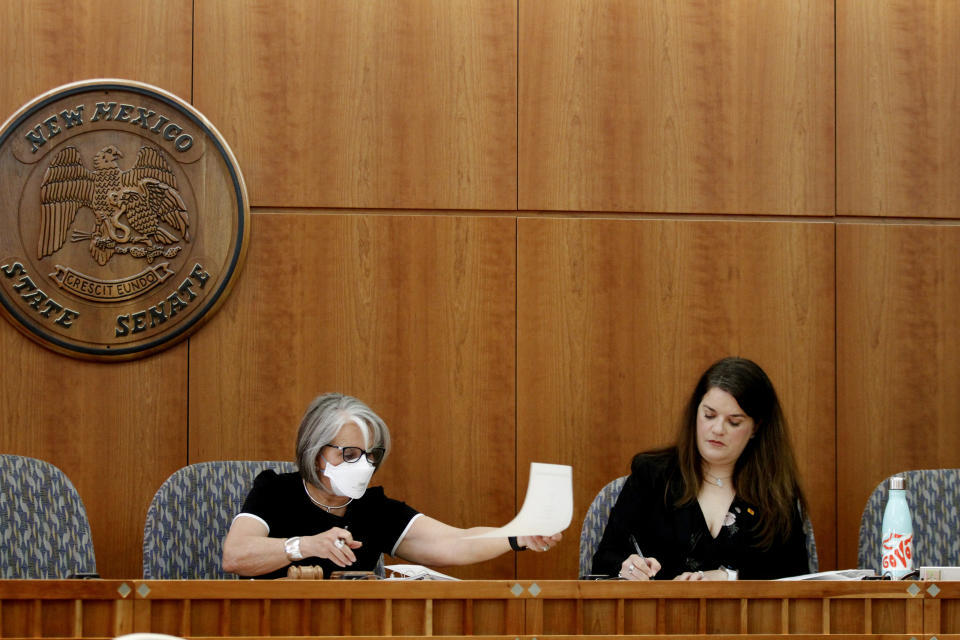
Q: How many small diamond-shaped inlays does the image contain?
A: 6